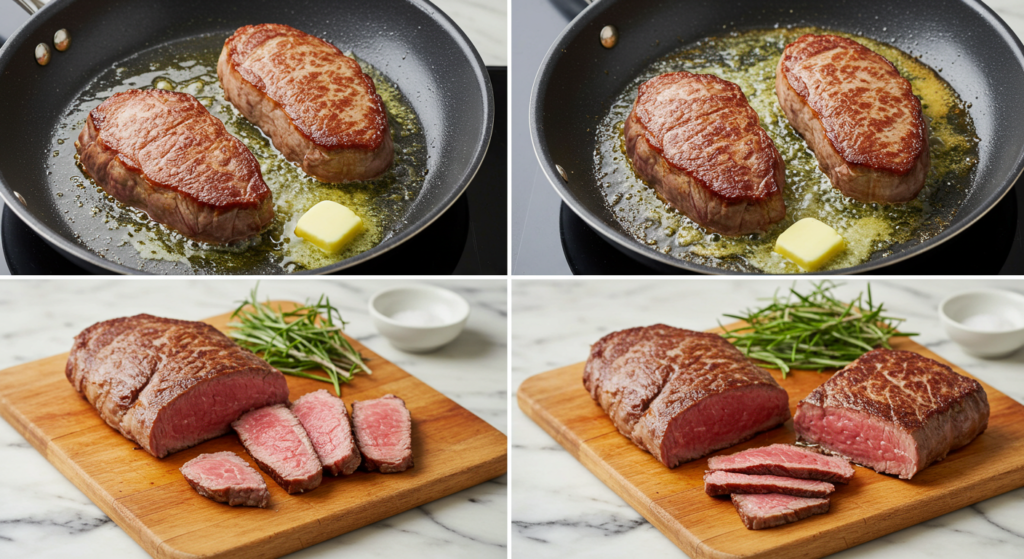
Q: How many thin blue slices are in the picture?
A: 0